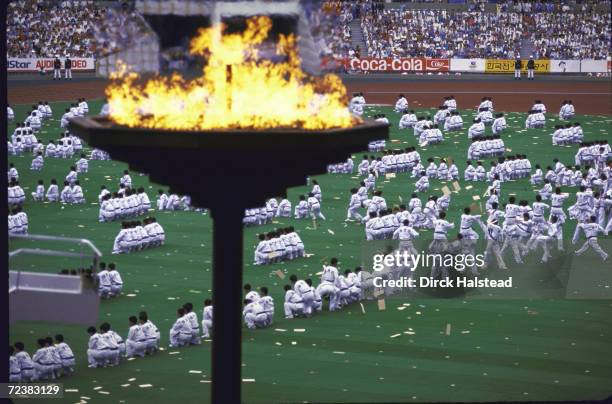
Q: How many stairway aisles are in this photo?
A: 2